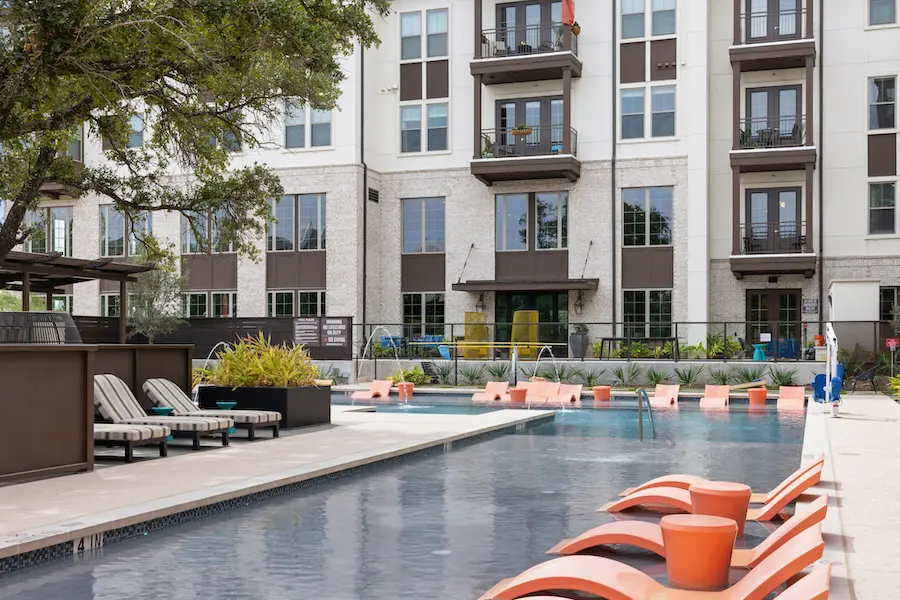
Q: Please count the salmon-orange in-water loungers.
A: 13